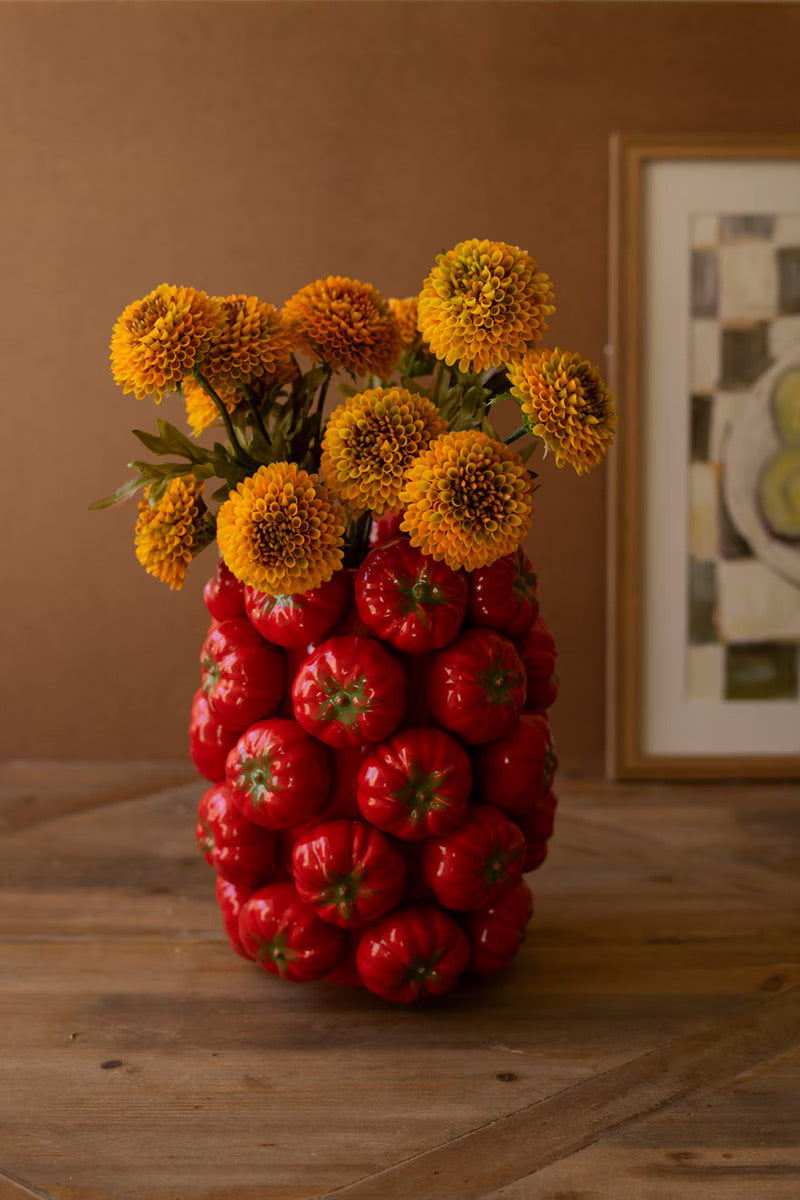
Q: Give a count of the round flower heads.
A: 11